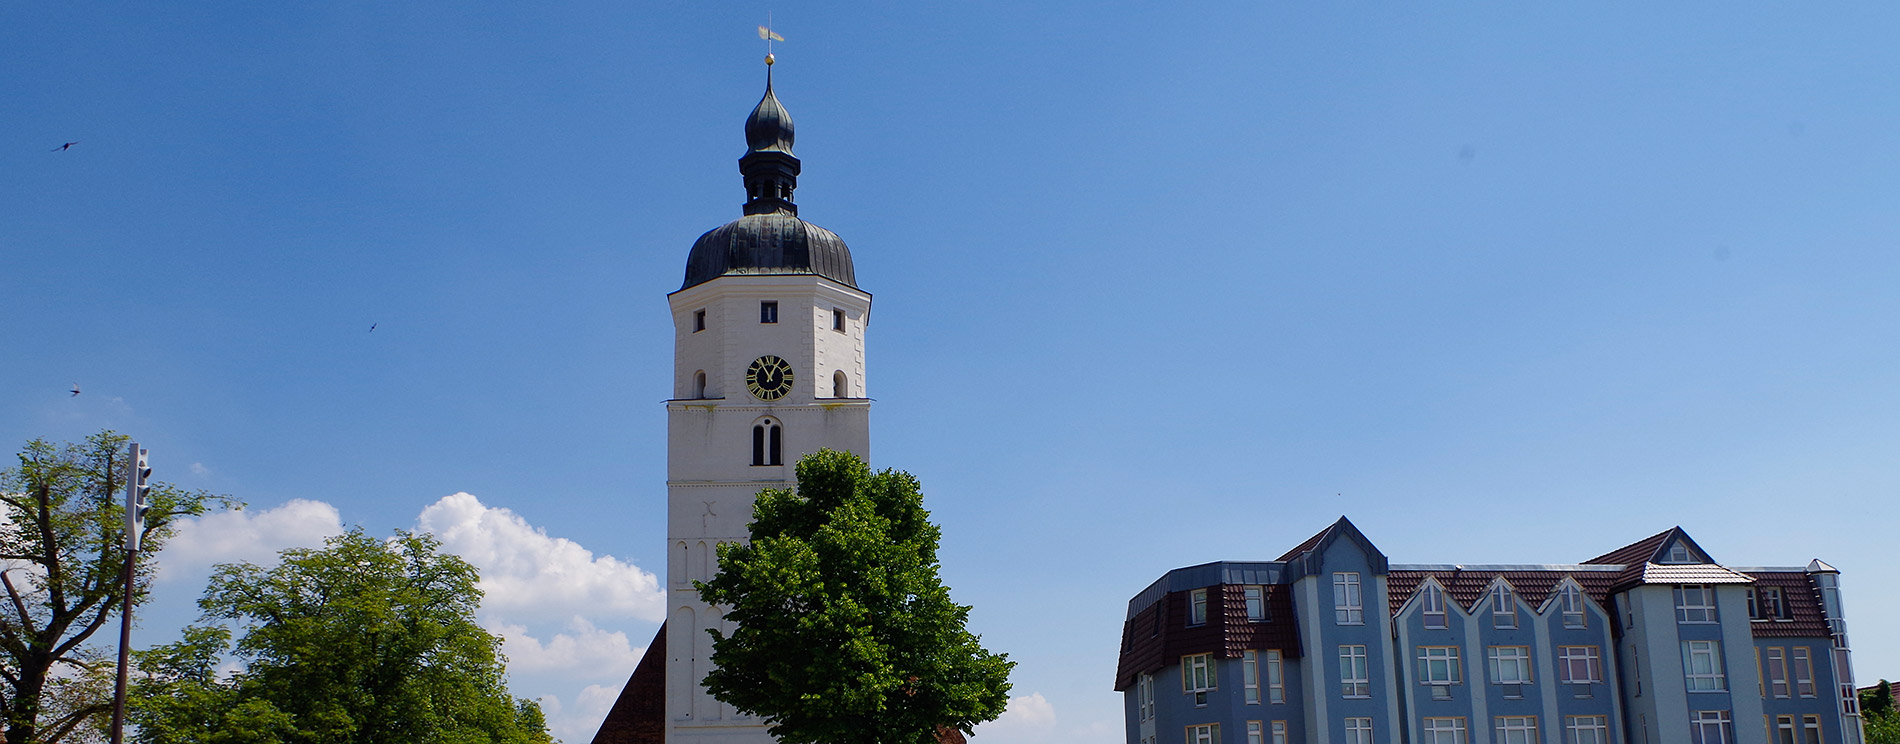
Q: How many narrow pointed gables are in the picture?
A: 3